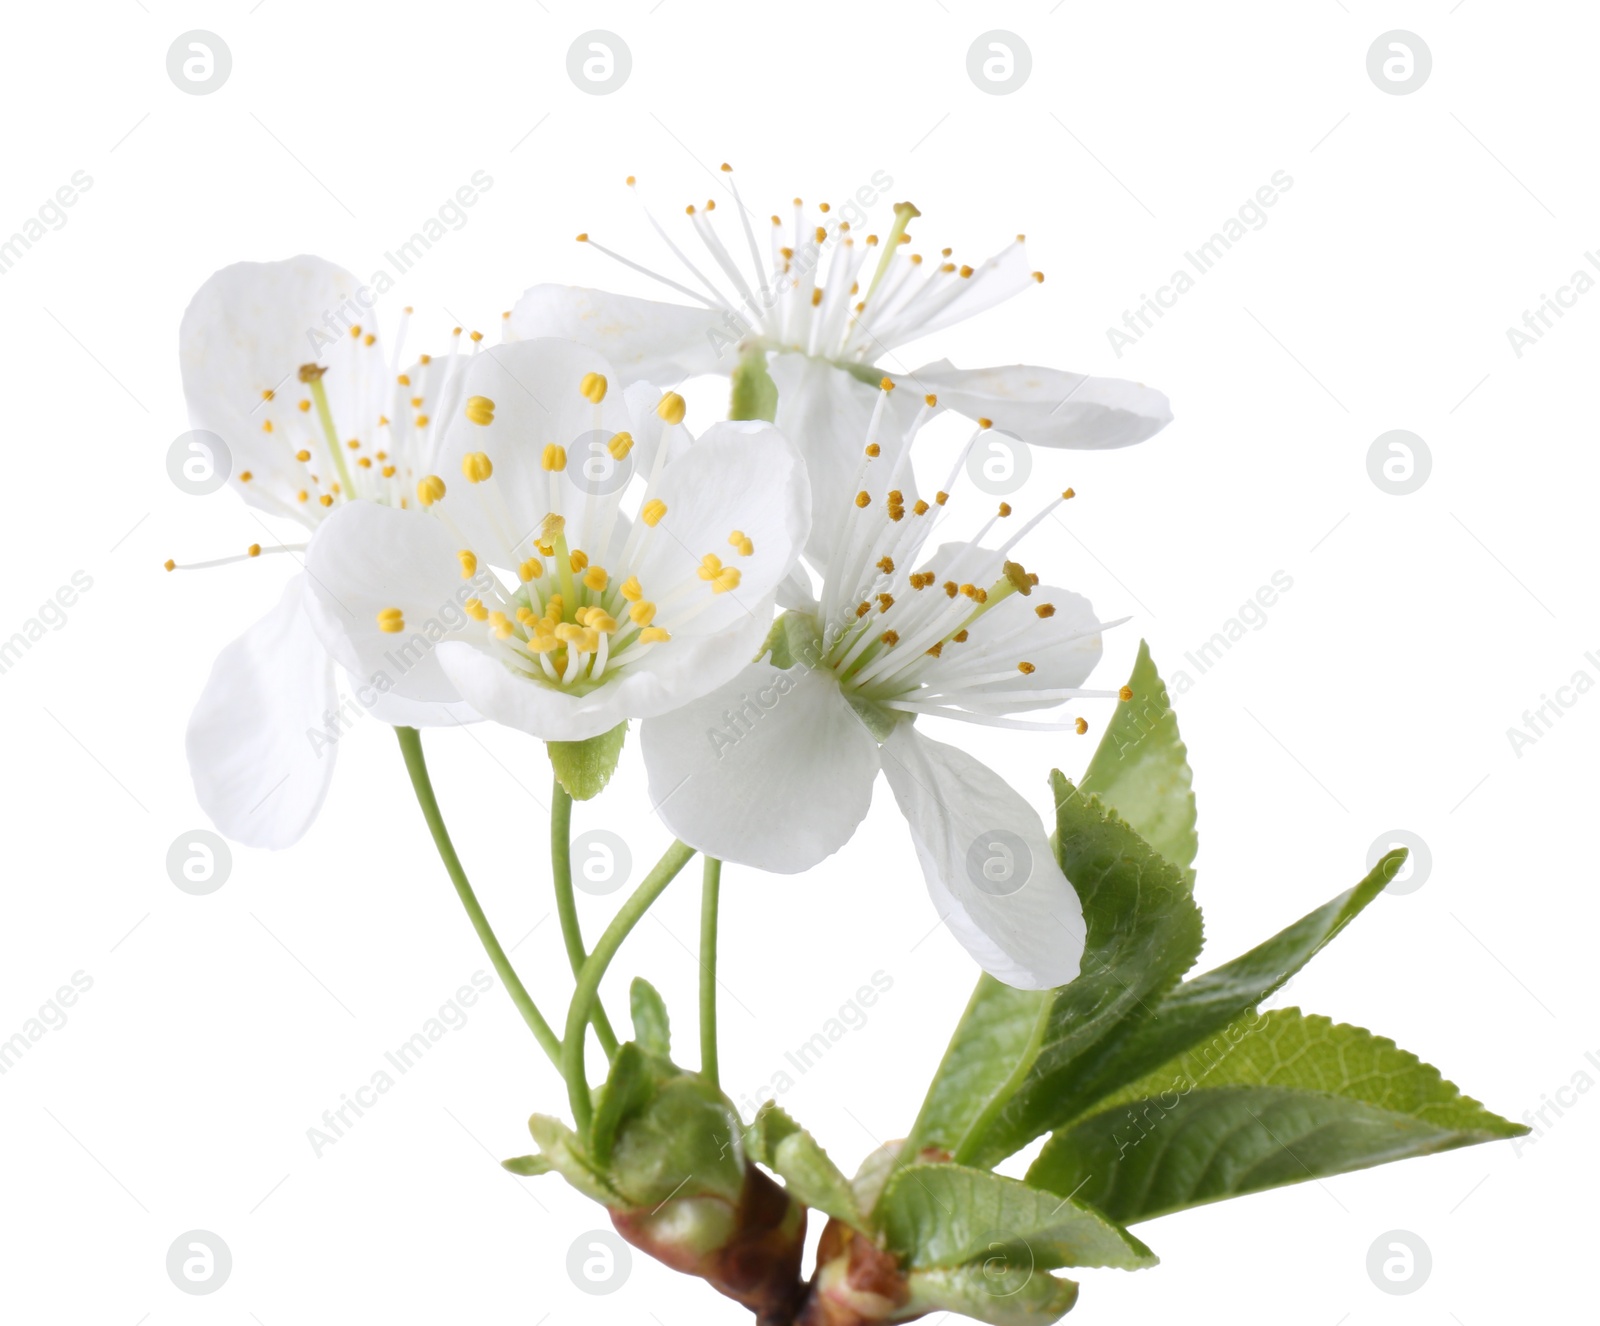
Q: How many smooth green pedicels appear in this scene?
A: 4